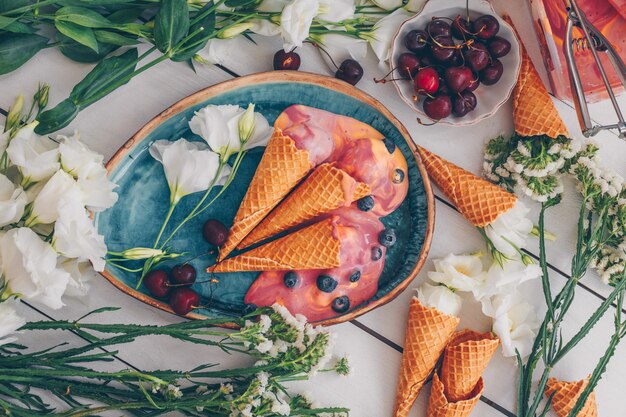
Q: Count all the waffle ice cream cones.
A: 9